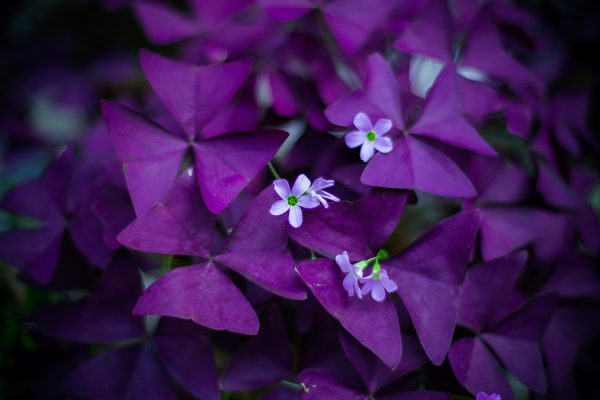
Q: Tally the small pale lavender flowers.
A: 5